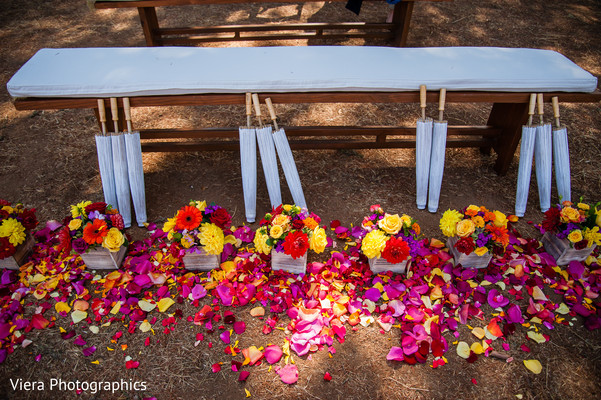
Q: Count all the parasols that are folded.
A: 11